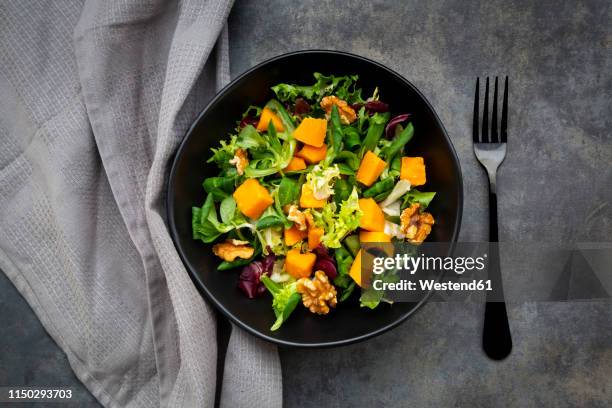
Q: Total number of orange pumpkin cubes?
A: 14